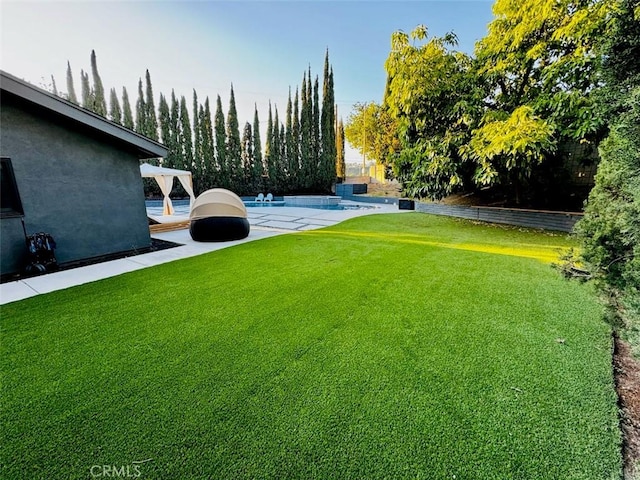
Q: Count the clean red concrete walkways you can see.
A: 0